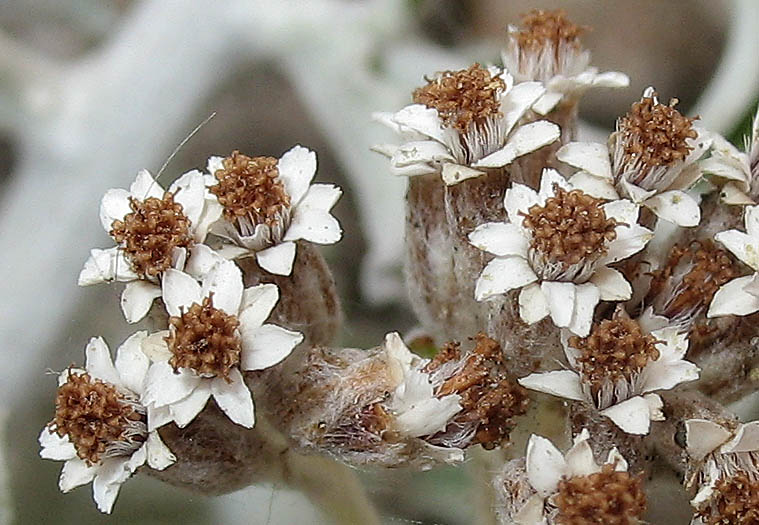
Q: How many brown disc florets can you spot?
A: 13